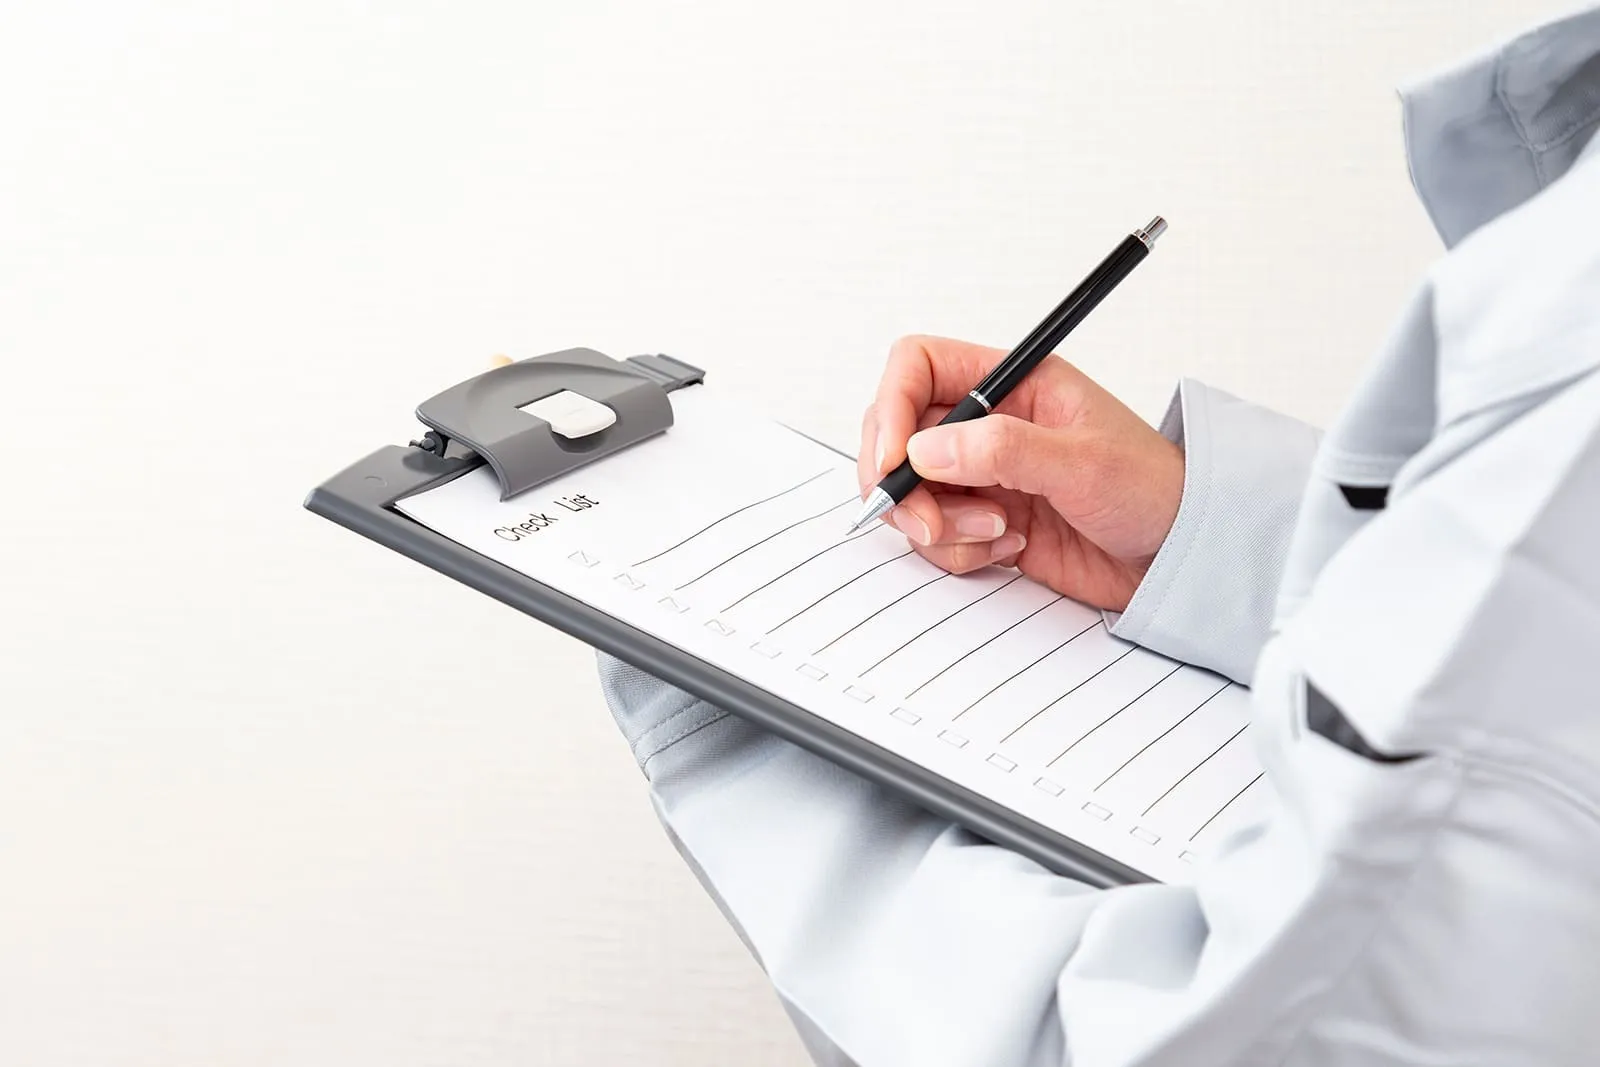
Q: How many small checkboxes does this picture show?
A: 14